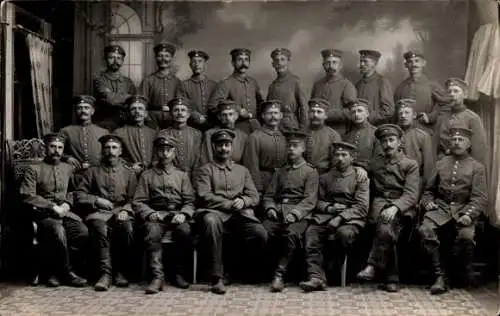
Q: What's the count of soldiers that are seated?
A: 8